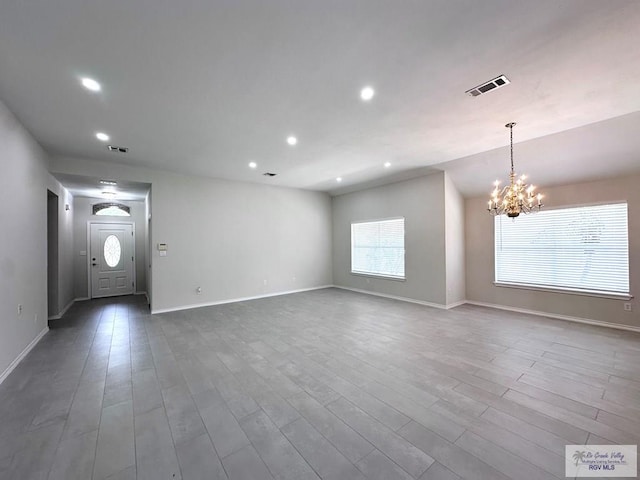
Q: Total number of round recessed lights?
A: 7